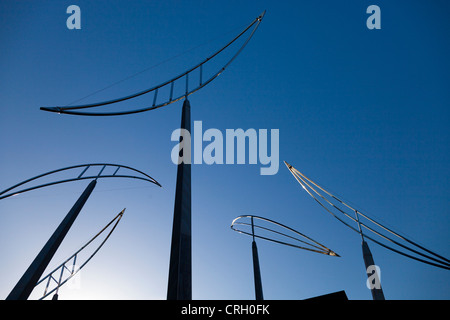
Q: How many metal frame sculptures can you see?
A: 5